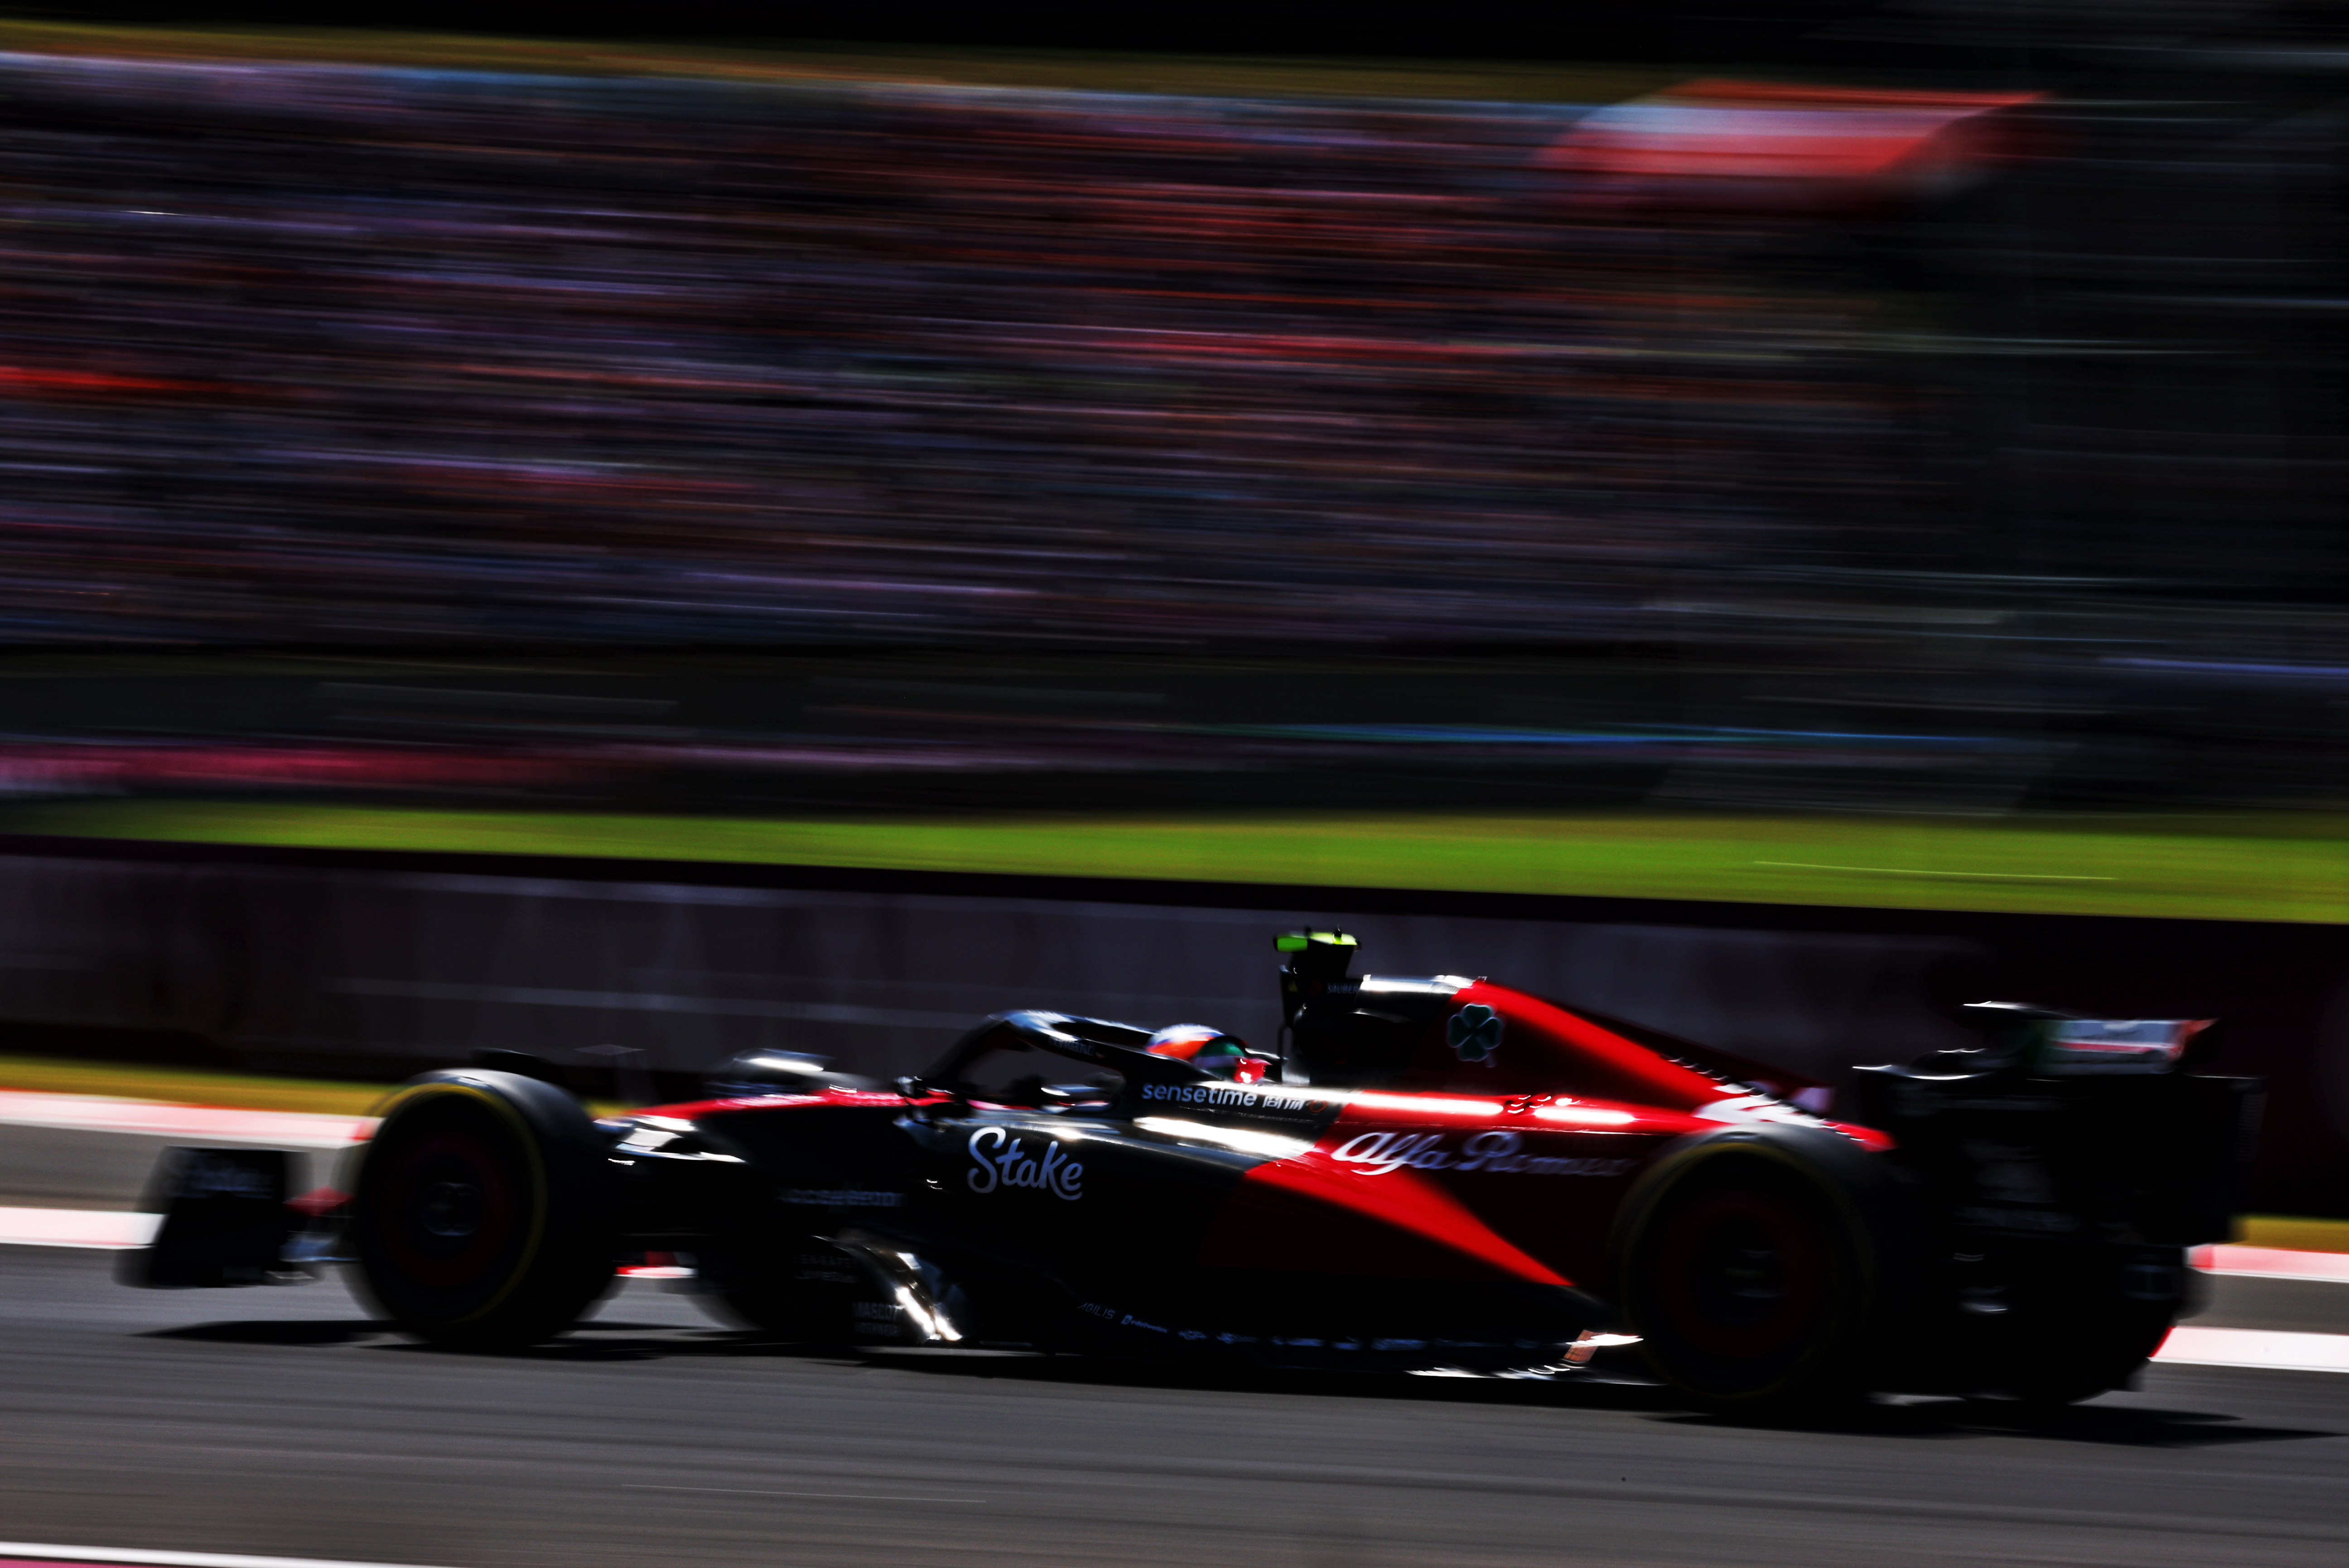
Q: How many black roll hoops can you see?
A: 1